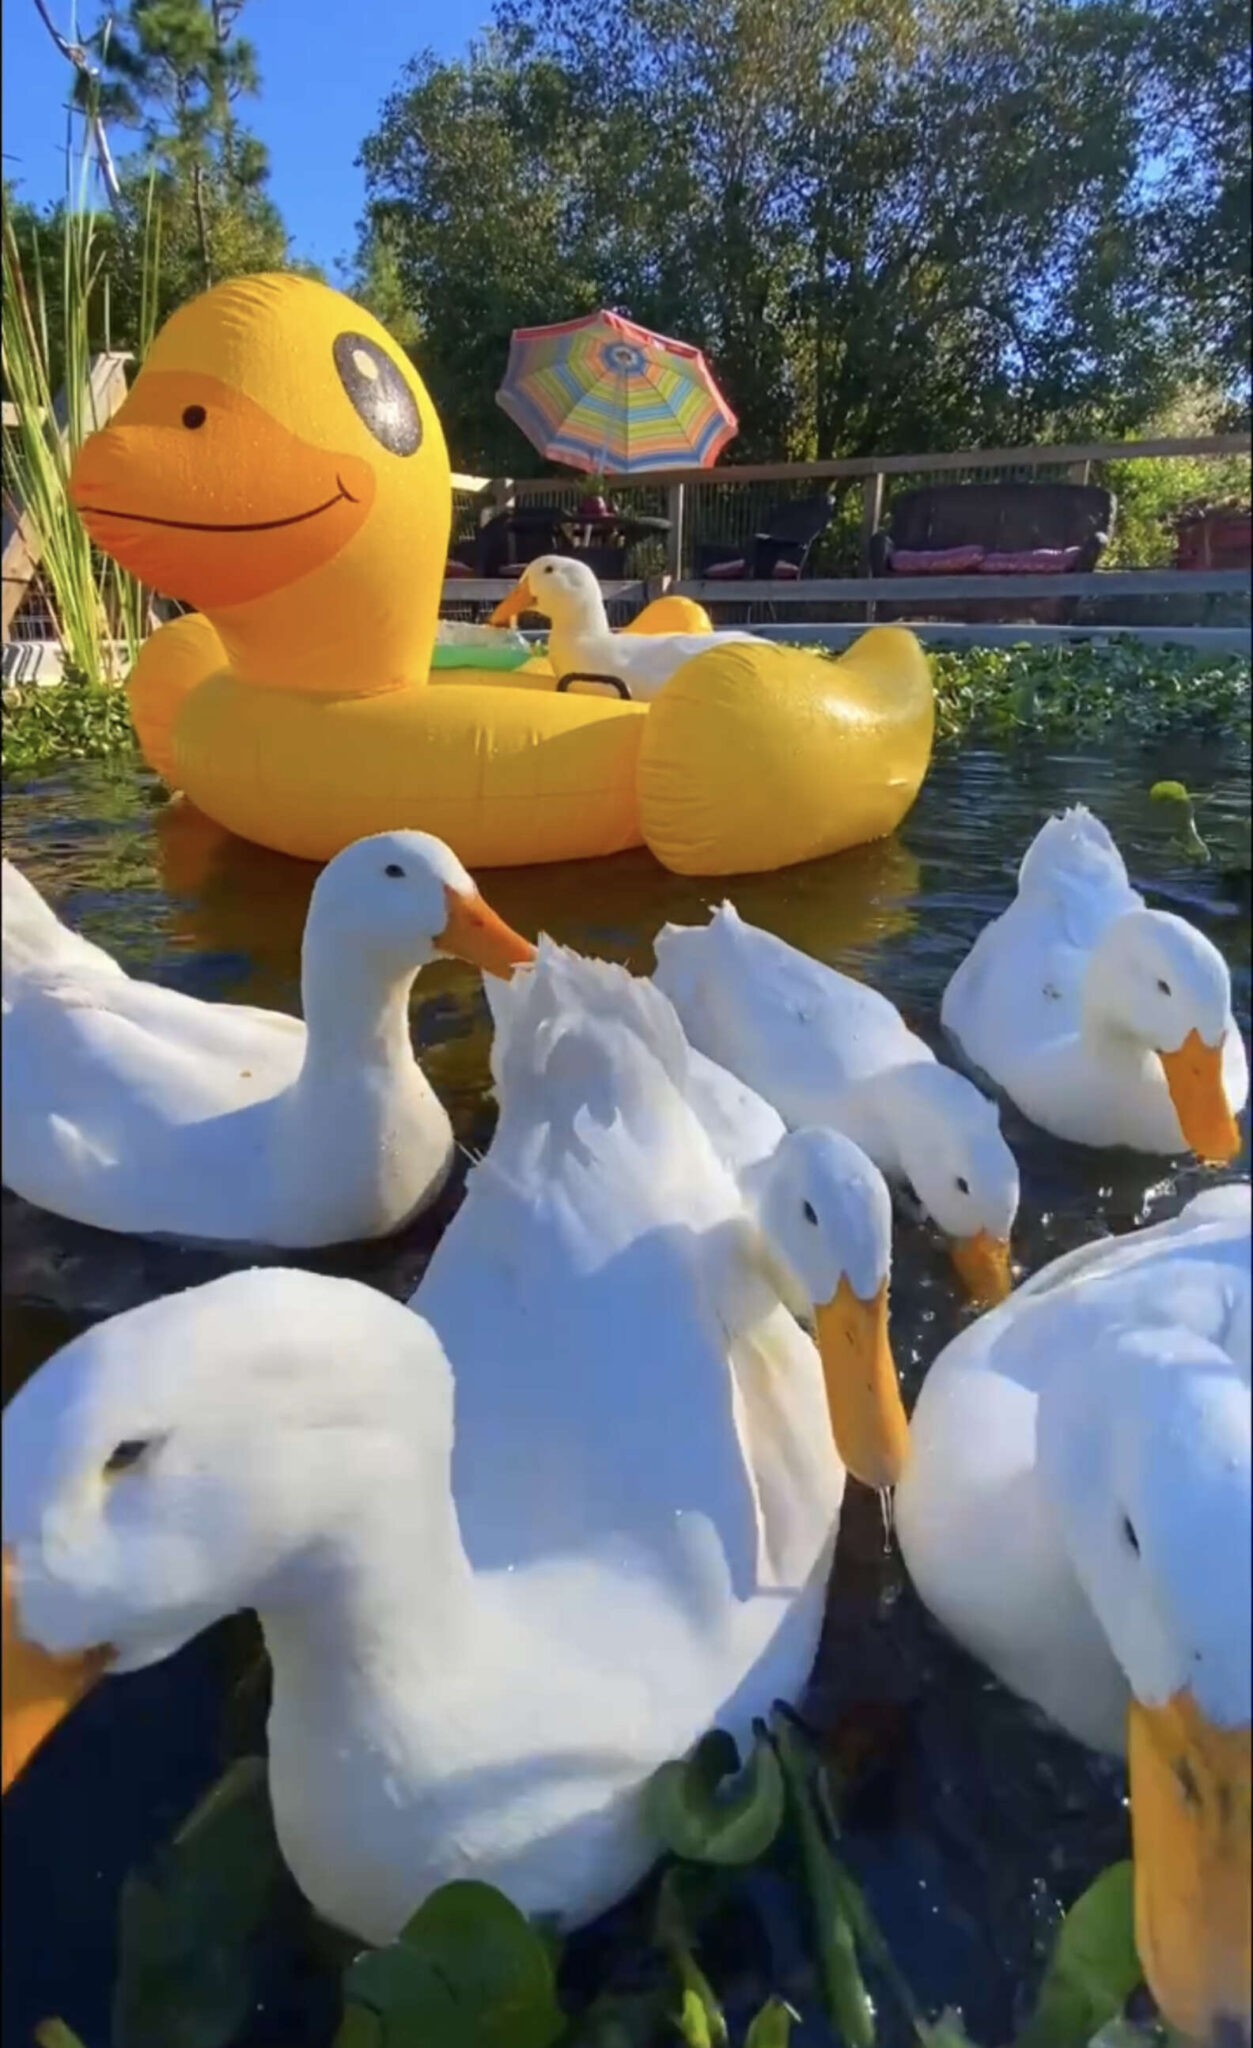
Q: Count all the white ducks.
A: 7